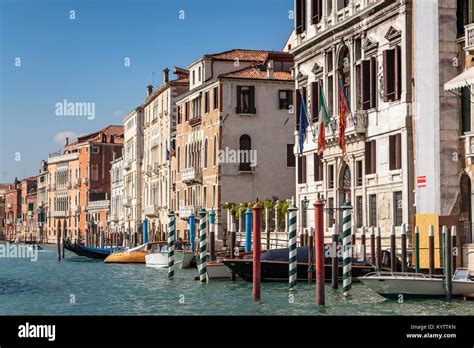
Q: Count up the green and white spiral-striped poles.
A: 4